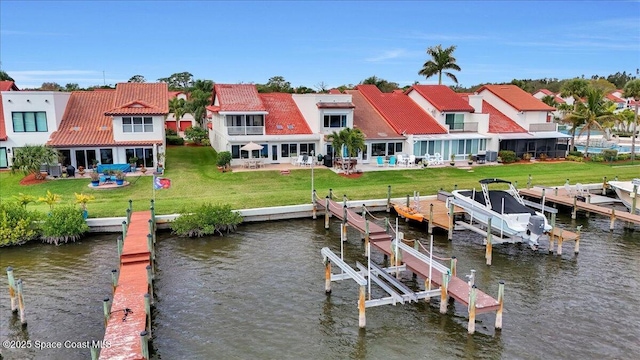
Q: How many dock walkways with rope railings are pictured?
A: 1